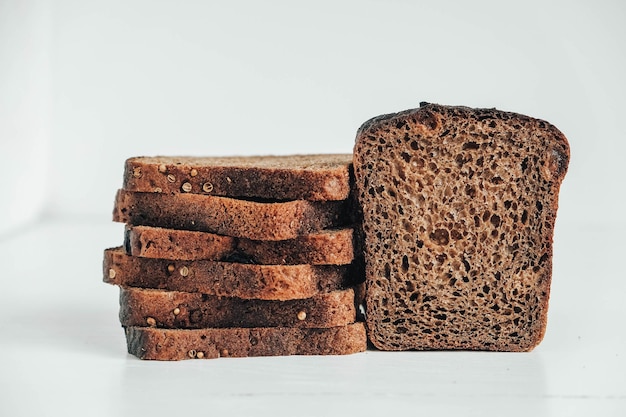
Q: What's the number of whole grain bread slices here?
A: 7